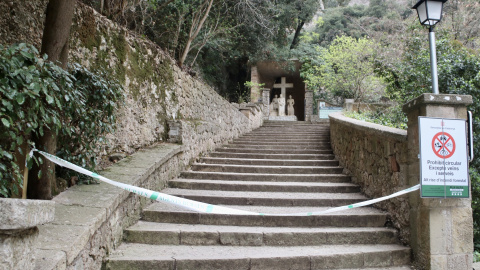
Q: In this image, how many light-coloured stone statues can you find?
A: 3